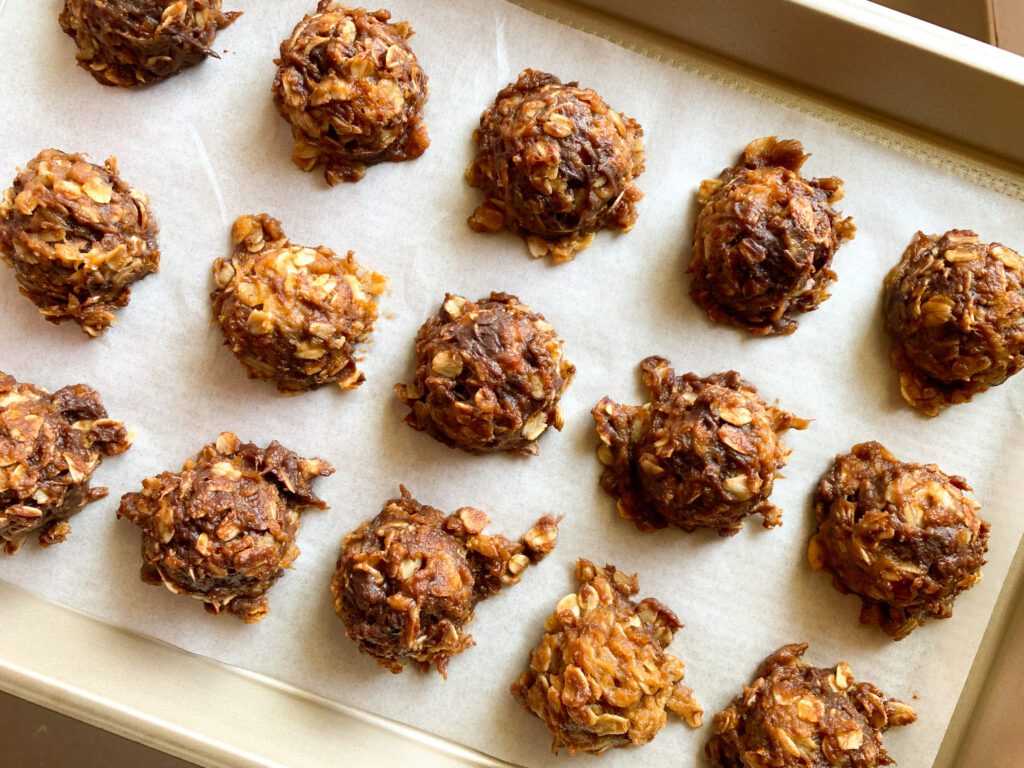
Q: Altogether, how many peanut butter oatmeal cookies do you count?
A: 15